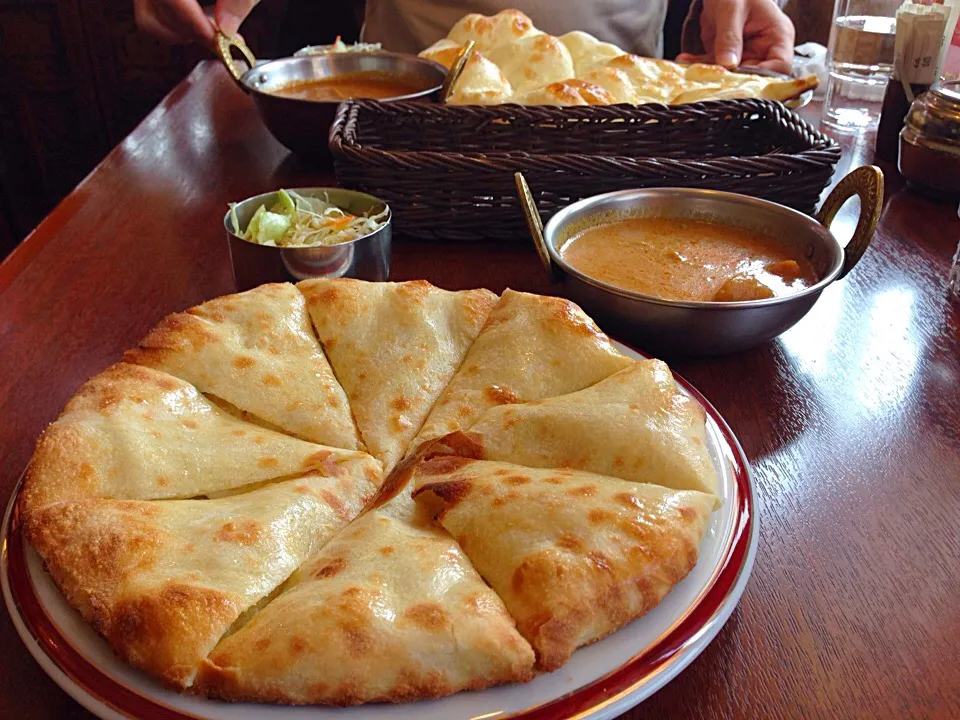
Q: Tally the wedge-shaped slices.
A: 8